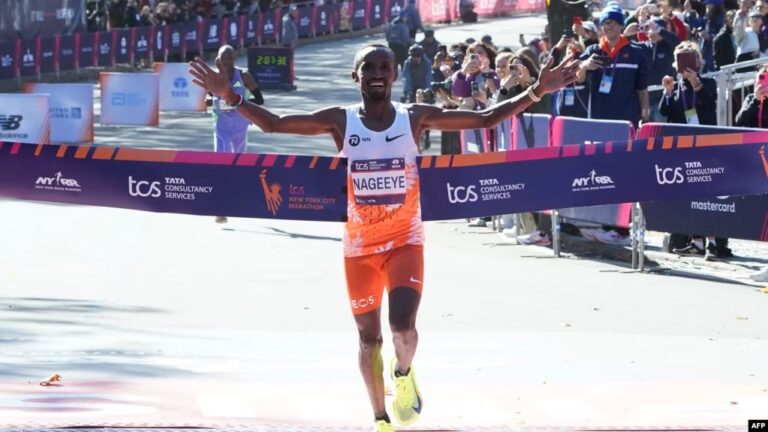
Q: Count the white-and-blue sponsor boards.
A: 4